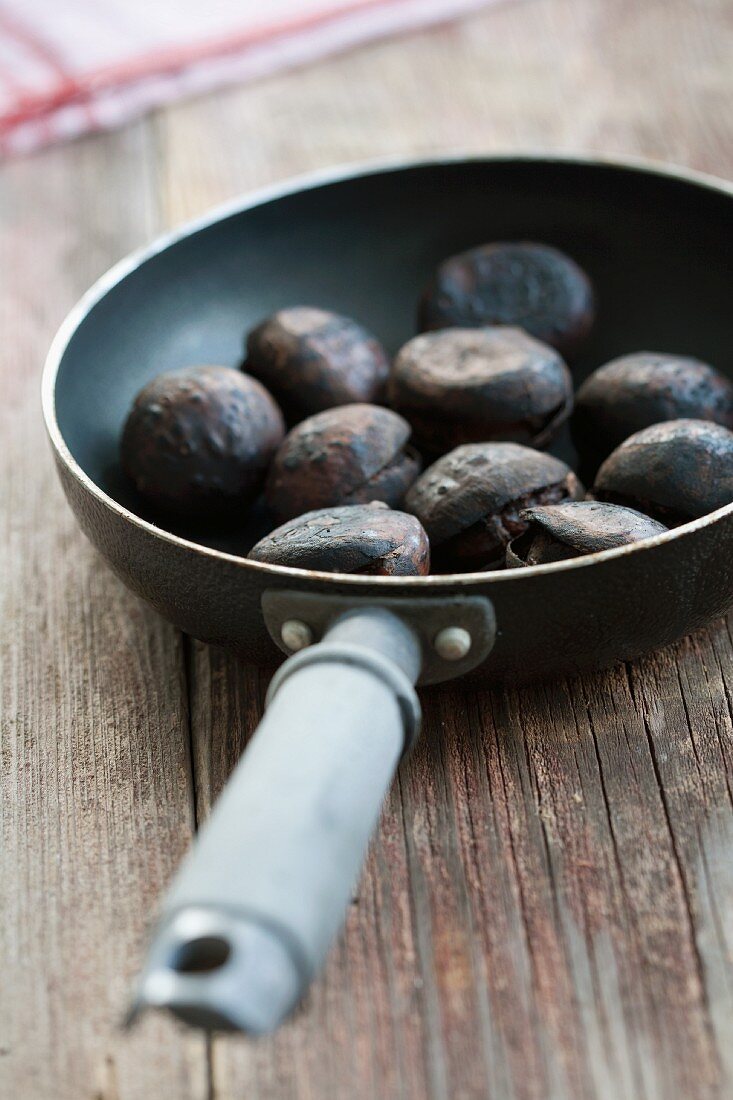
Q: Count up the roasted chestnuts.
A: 10